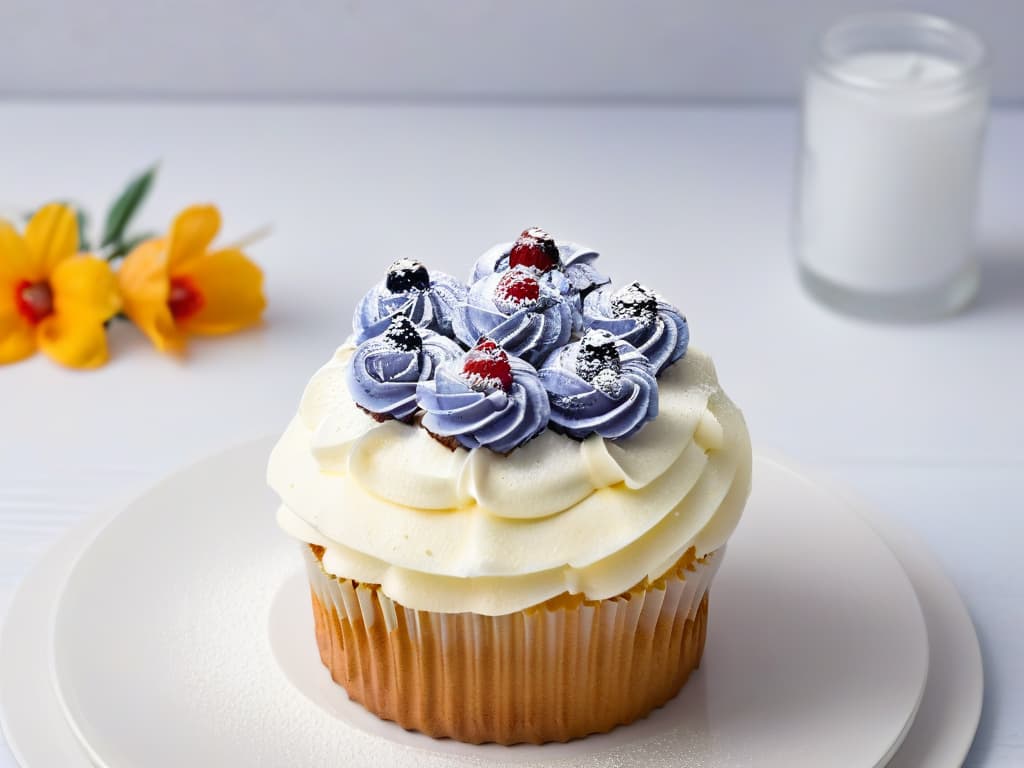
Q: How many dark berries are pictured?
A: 4